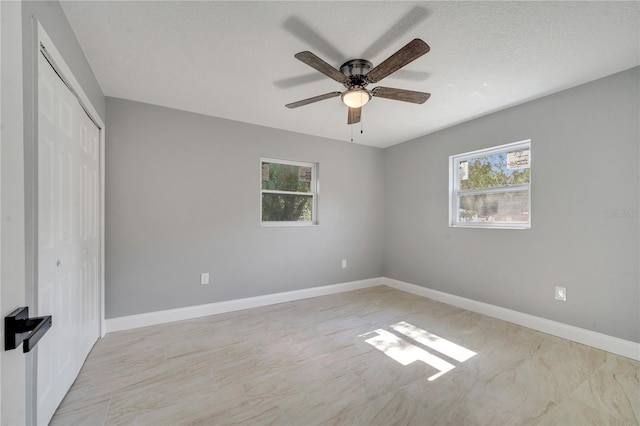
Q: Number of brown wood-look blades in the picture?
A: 5